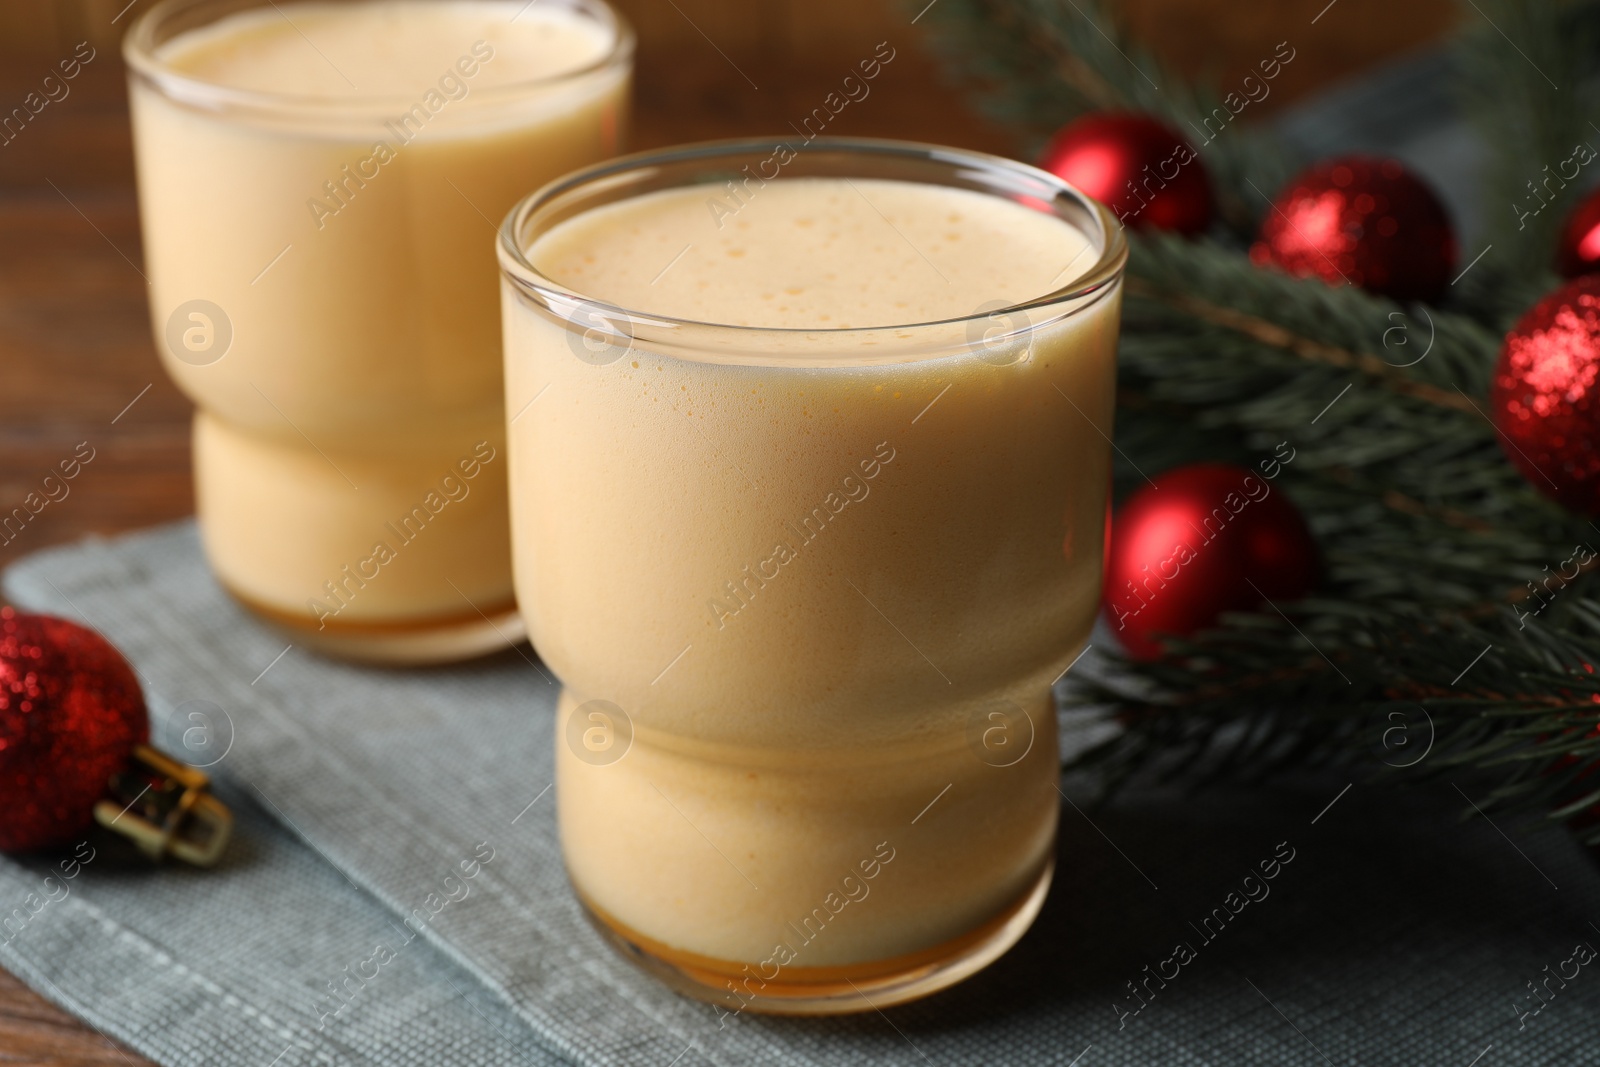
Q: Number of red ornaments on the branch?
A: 5